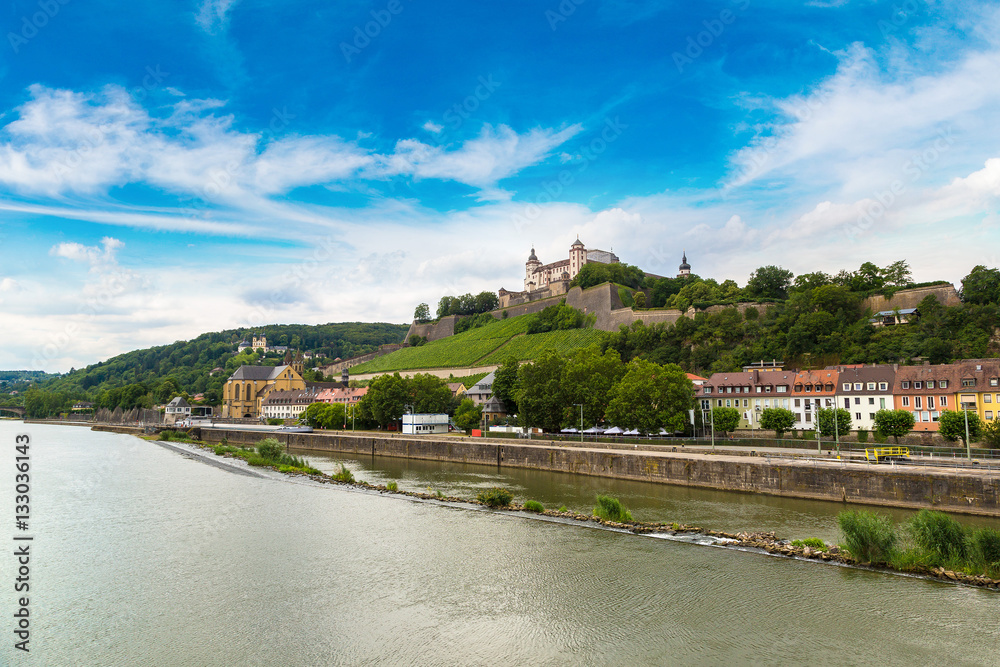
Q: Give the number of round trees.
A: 5